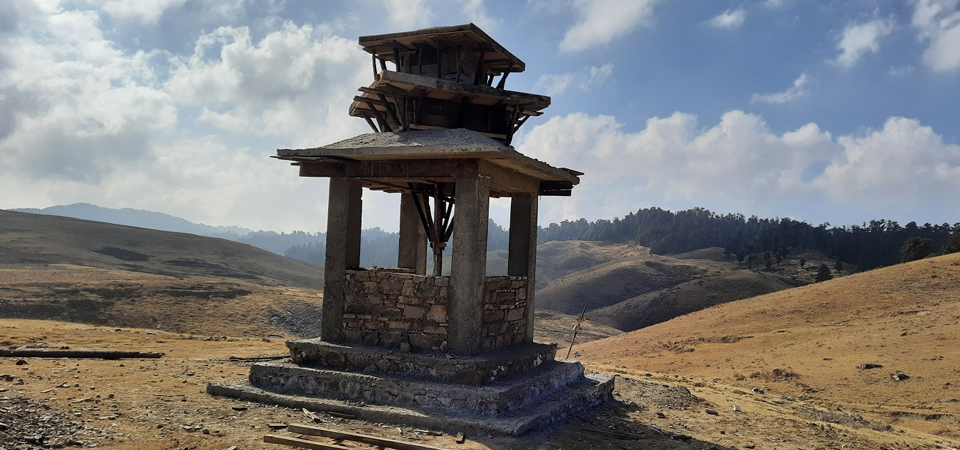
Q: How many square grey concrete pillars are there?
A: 4